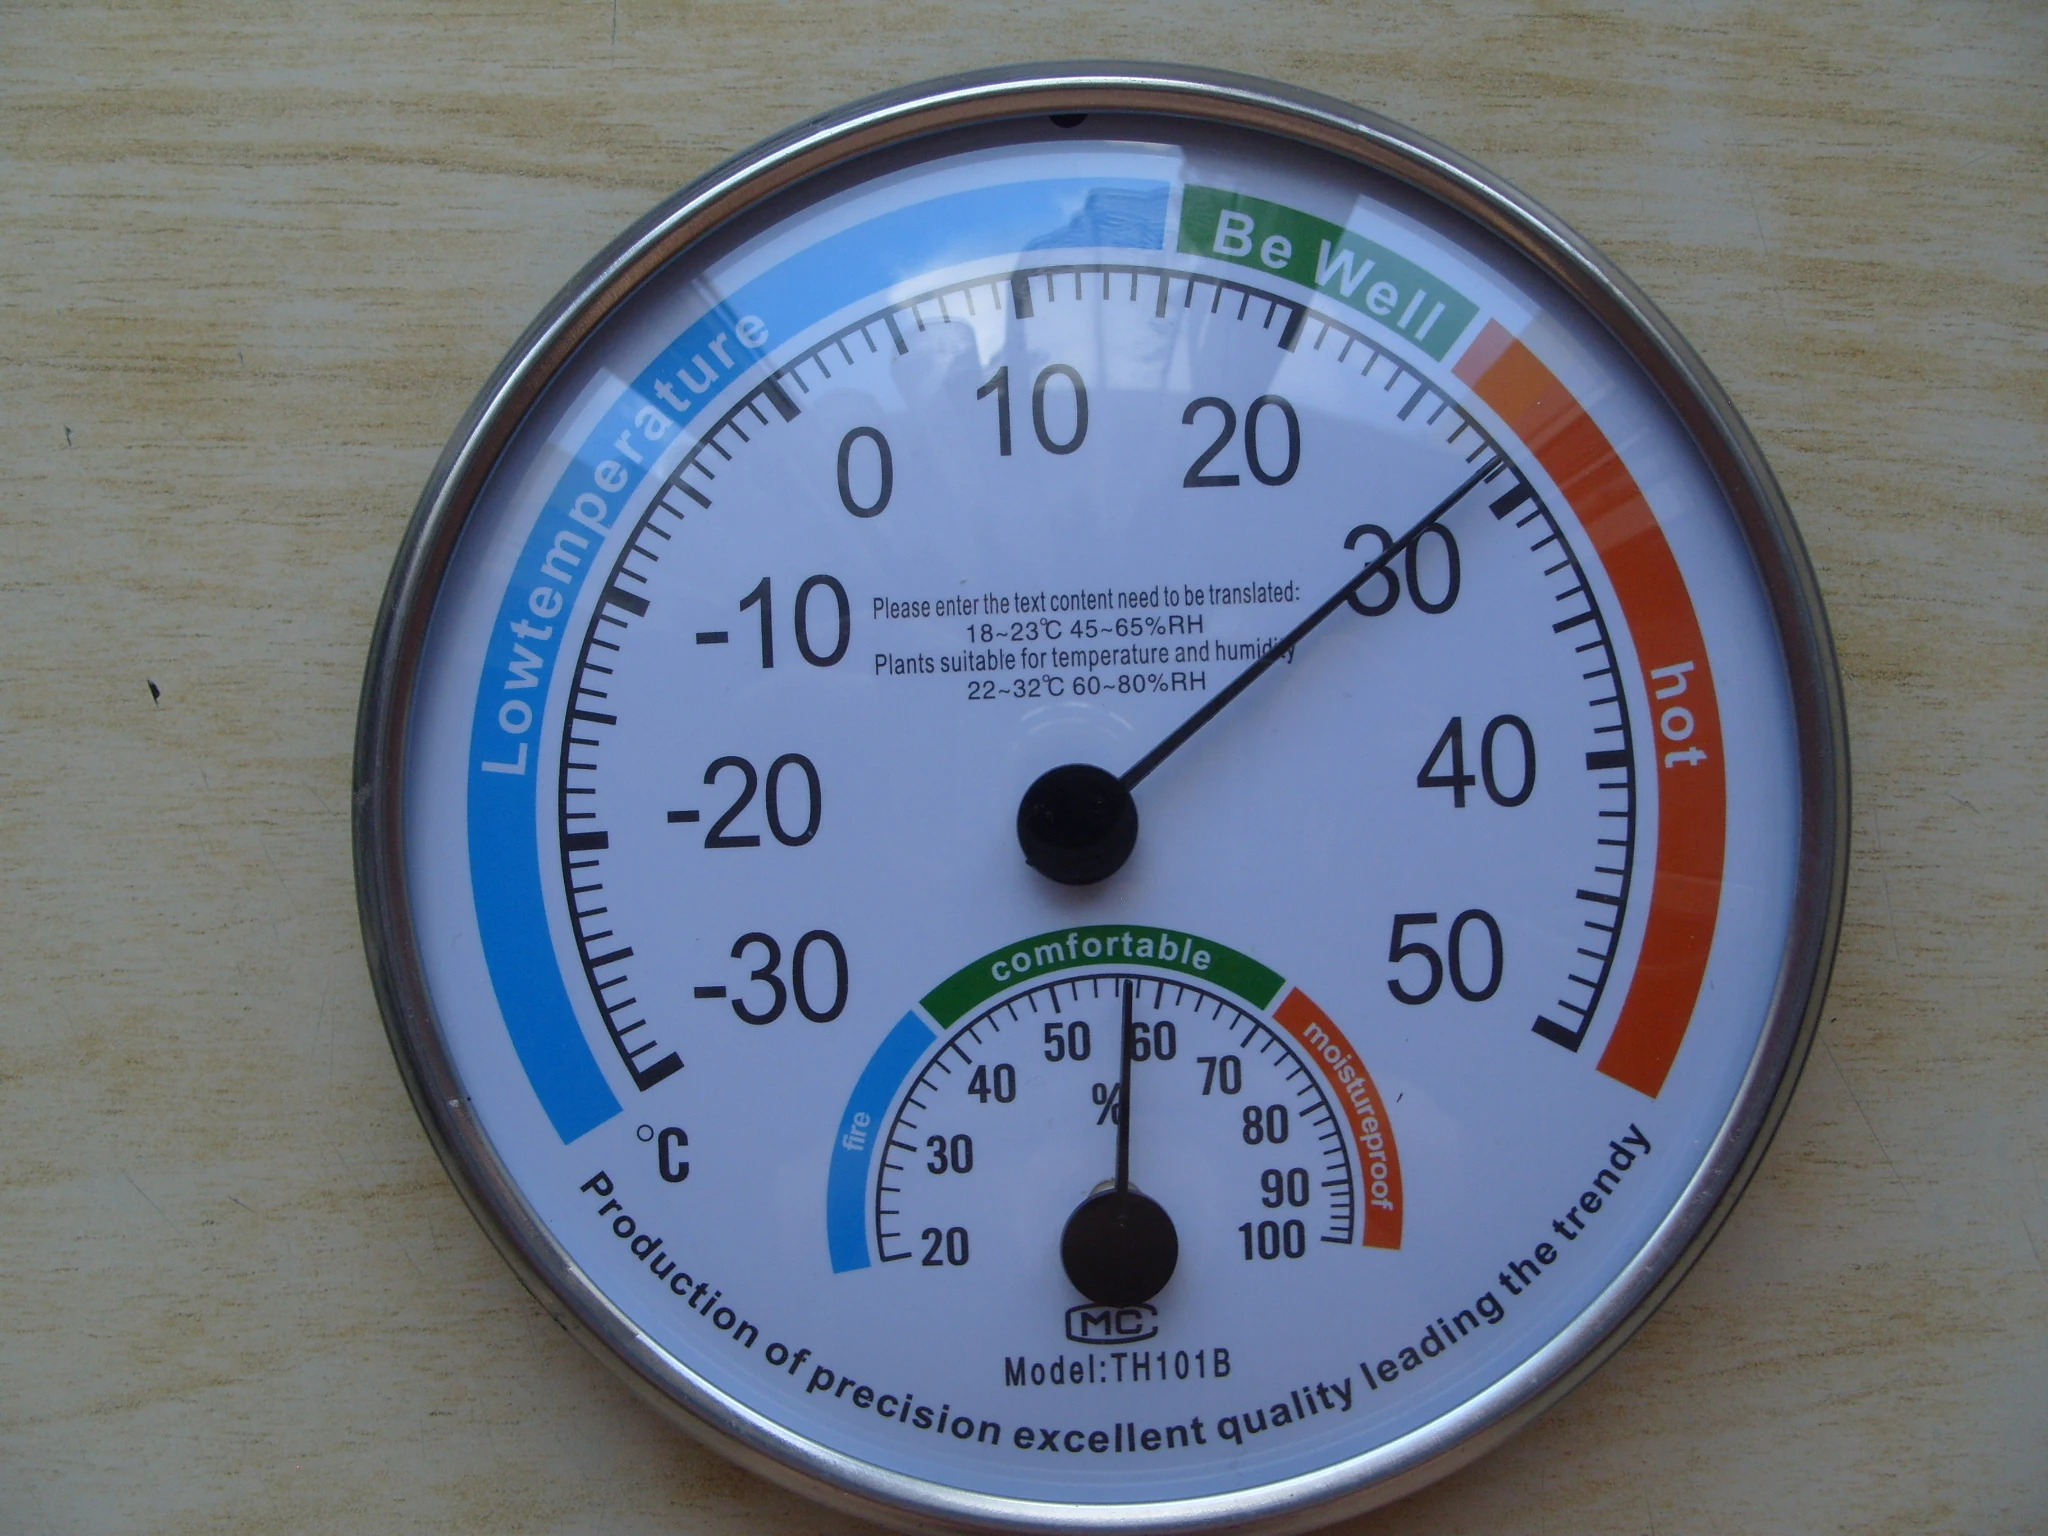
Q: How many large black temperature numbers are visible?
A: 9